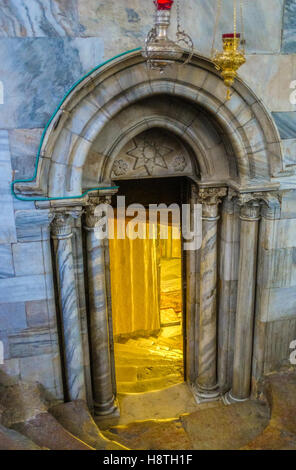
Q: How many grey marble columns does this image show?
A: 4